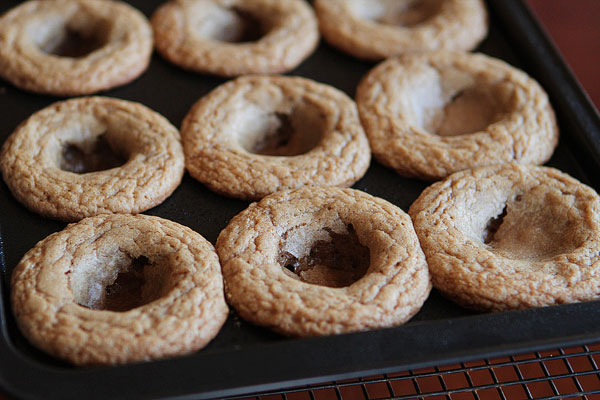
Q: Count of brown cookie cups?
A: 9